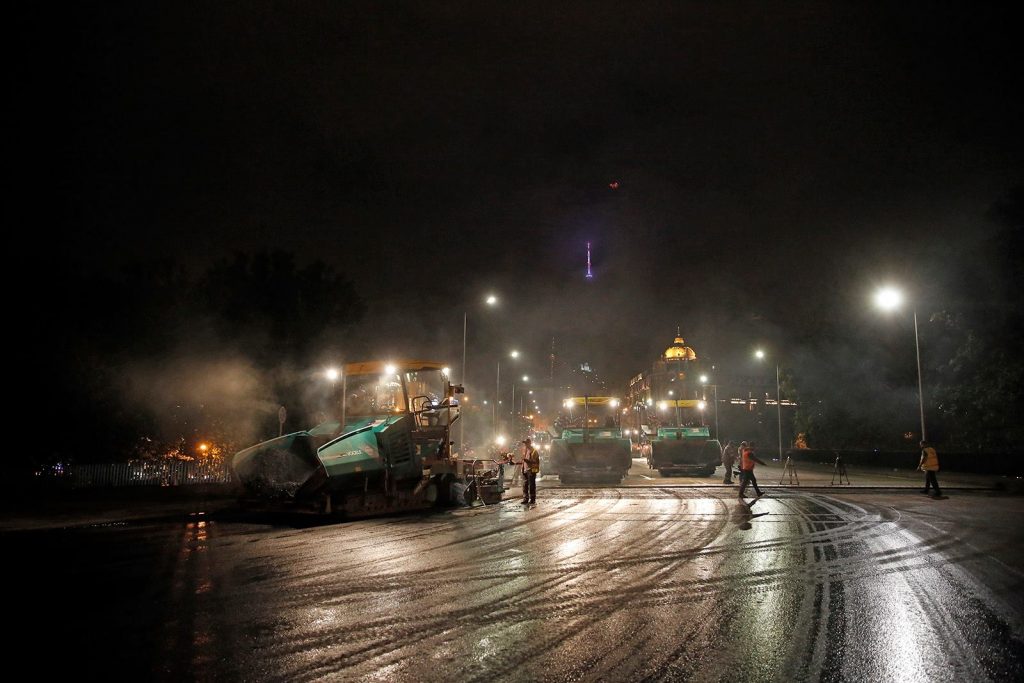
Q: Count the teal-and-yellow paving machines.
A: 3